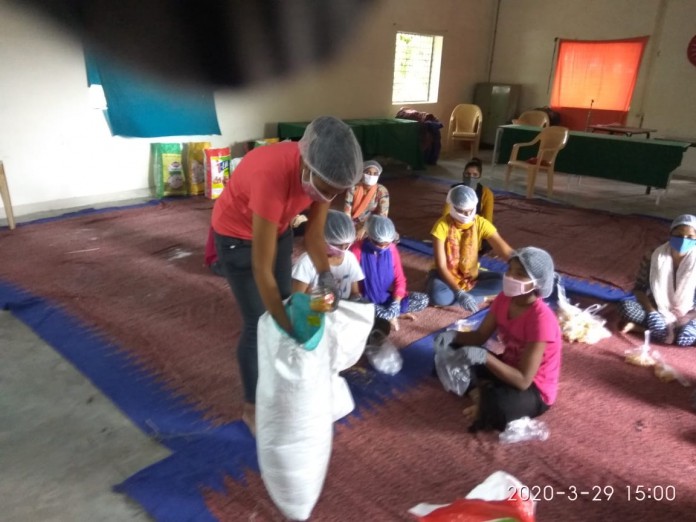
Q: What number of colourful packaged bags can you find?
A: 3